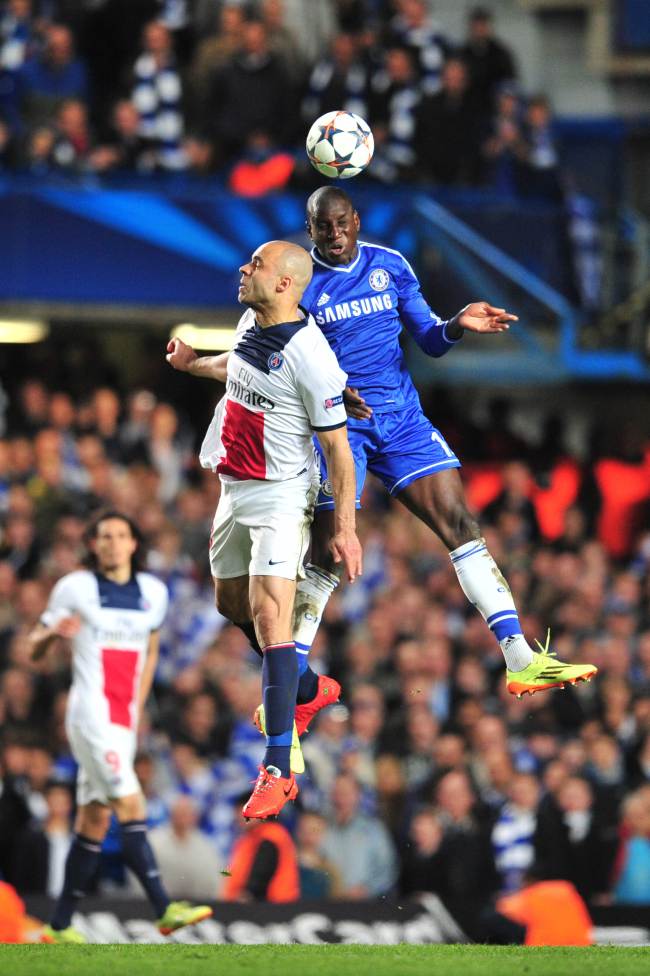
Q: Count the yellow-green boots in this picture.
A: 4